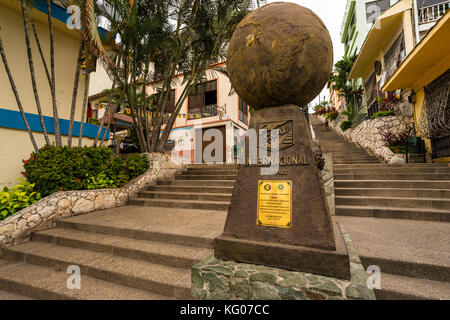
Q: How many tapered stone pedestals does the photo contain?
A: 1